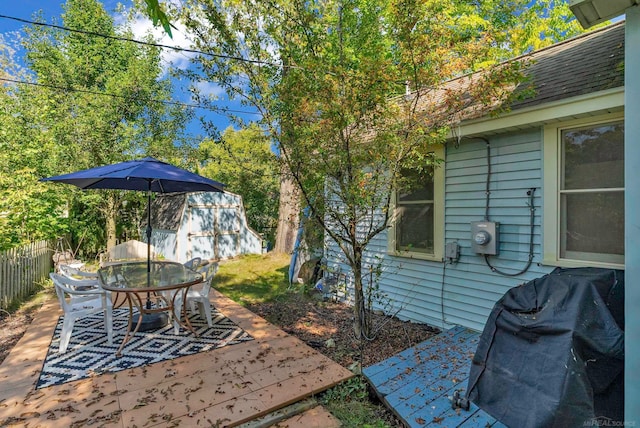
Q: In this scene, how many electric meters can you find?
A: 1